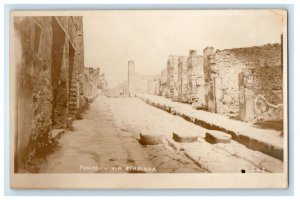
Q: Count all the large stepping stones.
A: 3